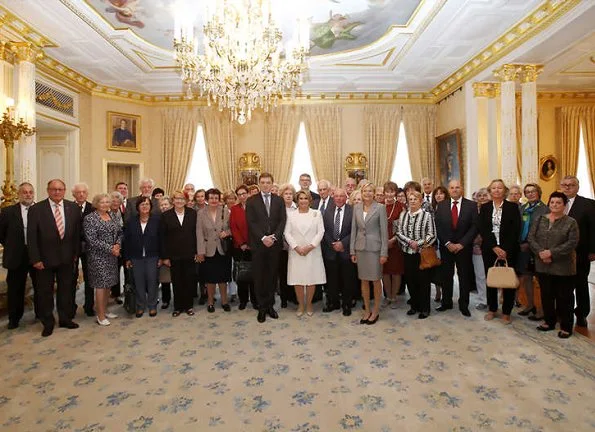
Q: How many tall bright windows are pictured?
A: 4